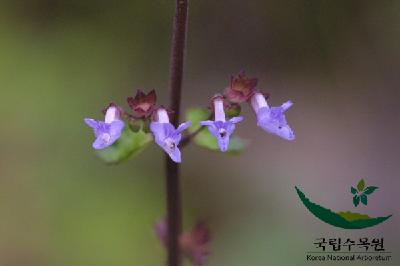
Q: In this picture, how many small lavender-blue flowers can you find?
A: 4